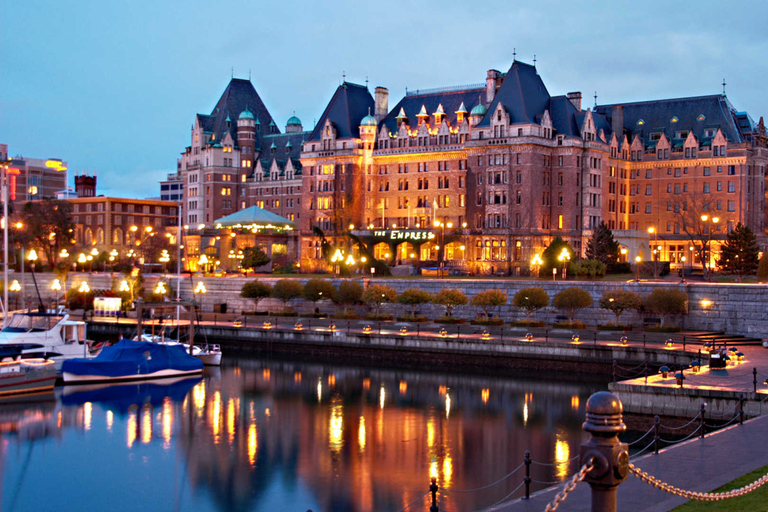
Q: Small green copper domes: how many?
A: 4